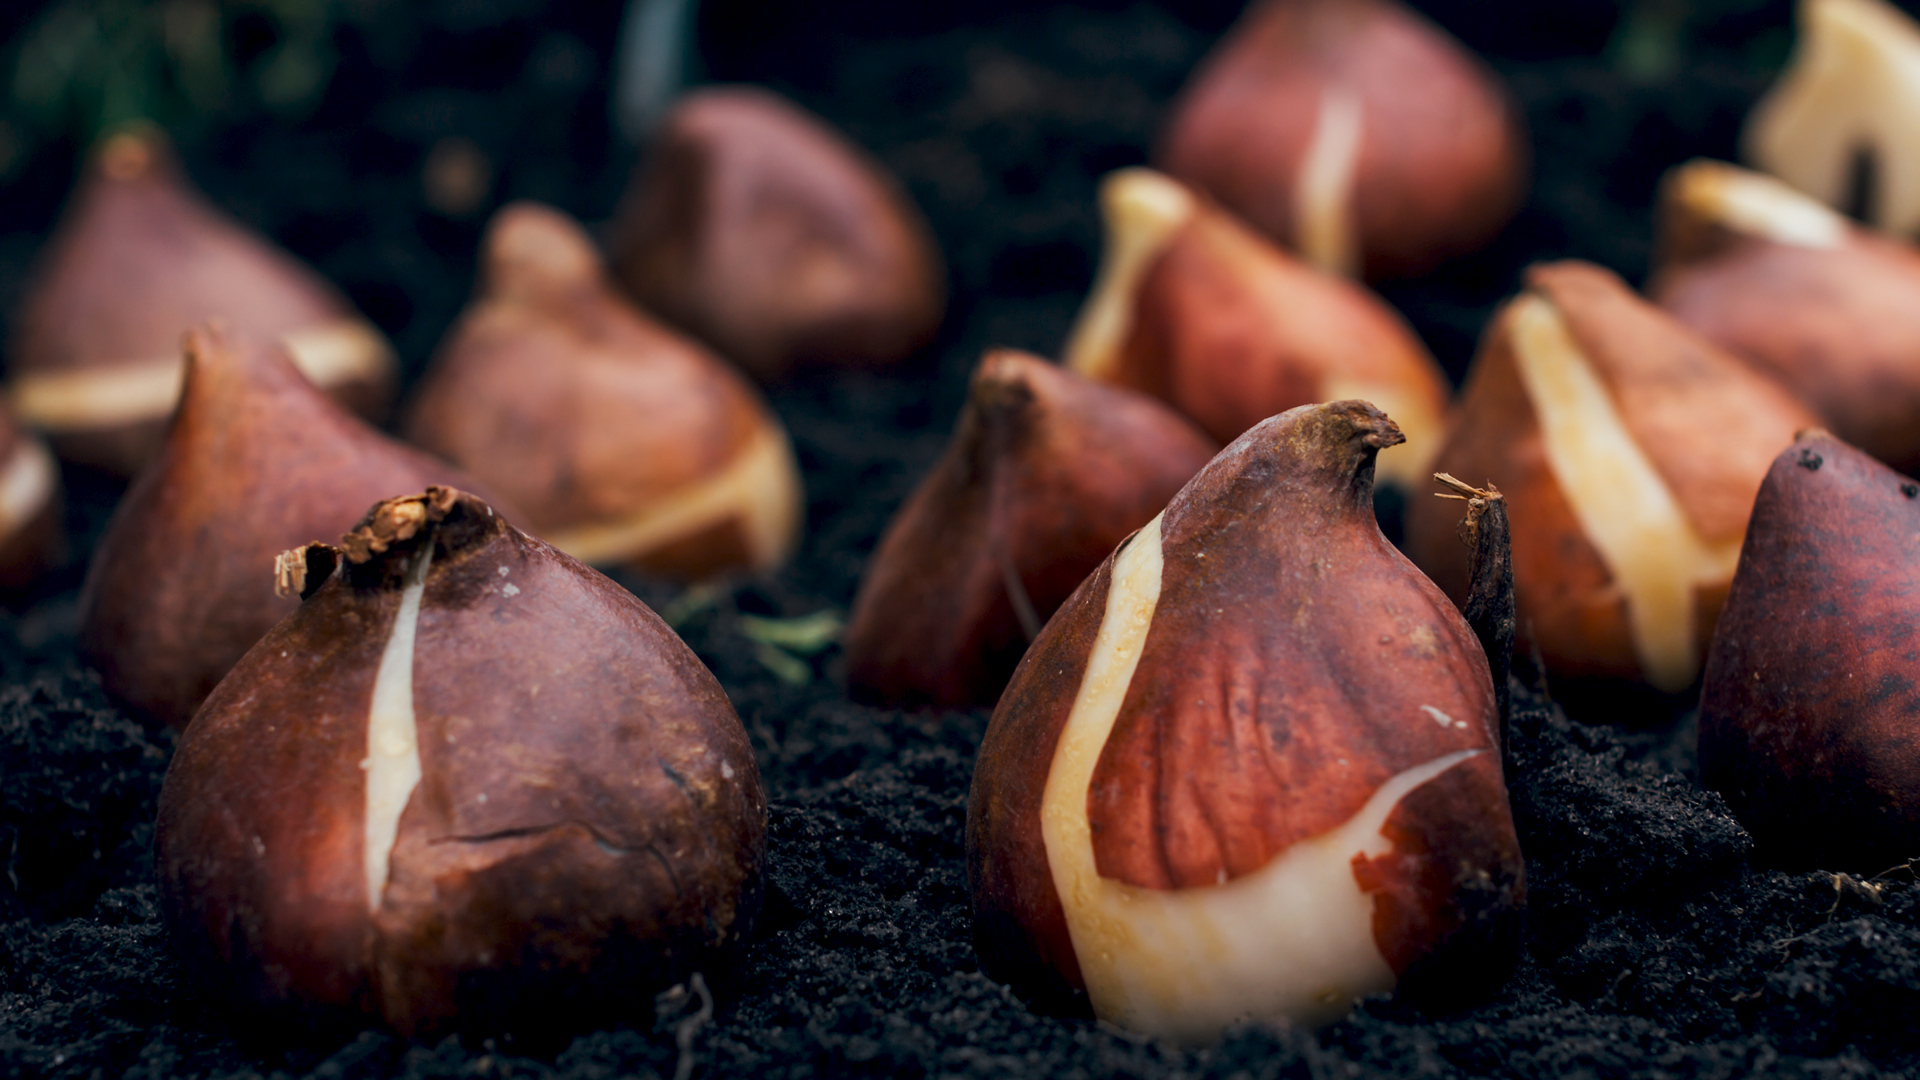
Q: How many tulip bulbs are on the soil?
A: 14